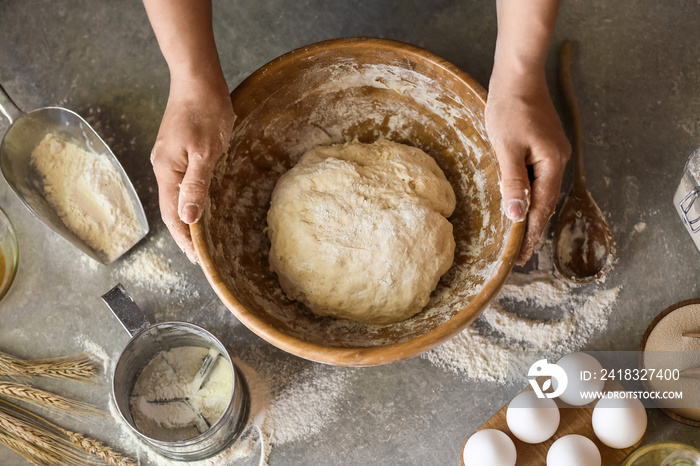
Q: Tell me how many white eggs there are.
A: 5